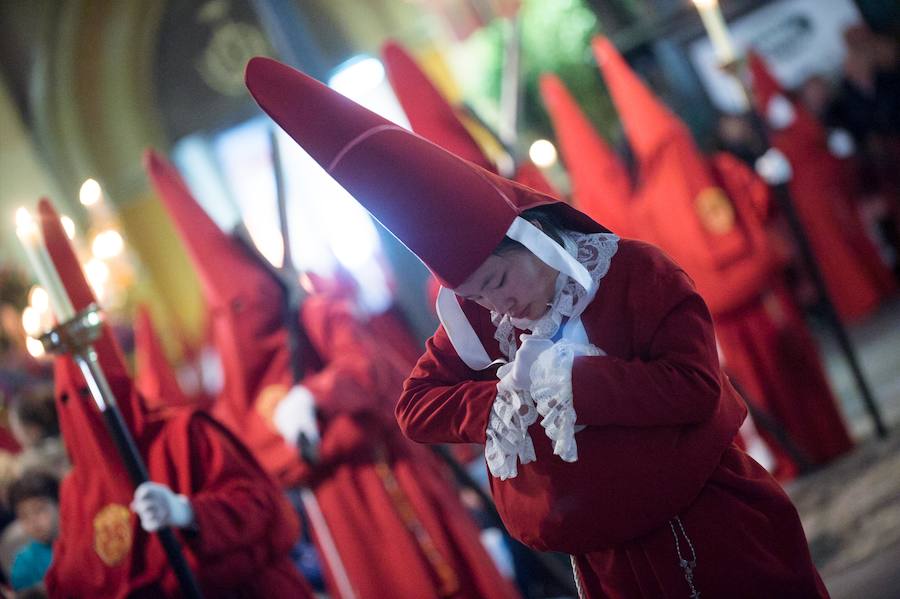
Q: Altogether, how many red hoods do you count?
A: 8